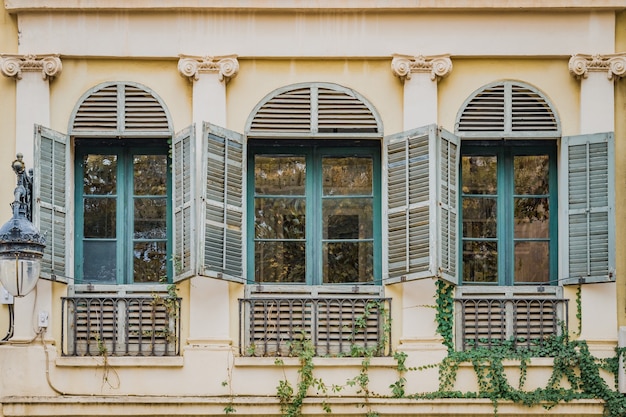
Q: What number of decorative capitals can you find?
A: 4